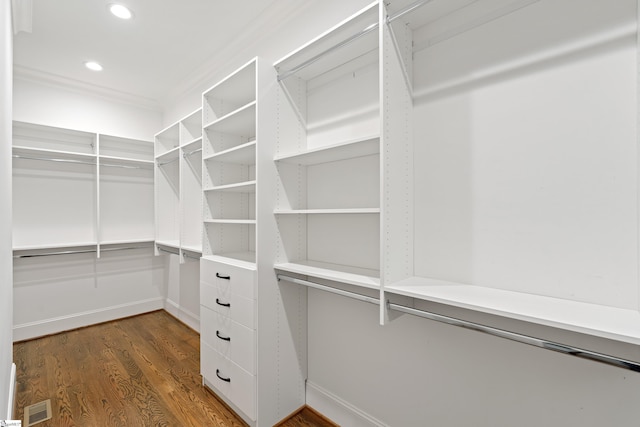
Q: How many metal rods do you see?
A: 12